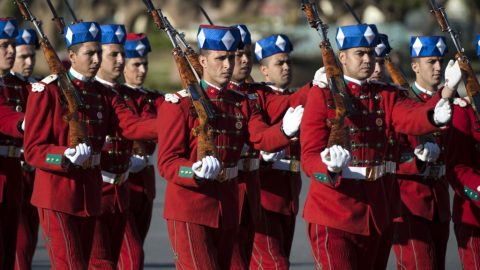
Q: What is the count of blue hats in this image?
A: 12